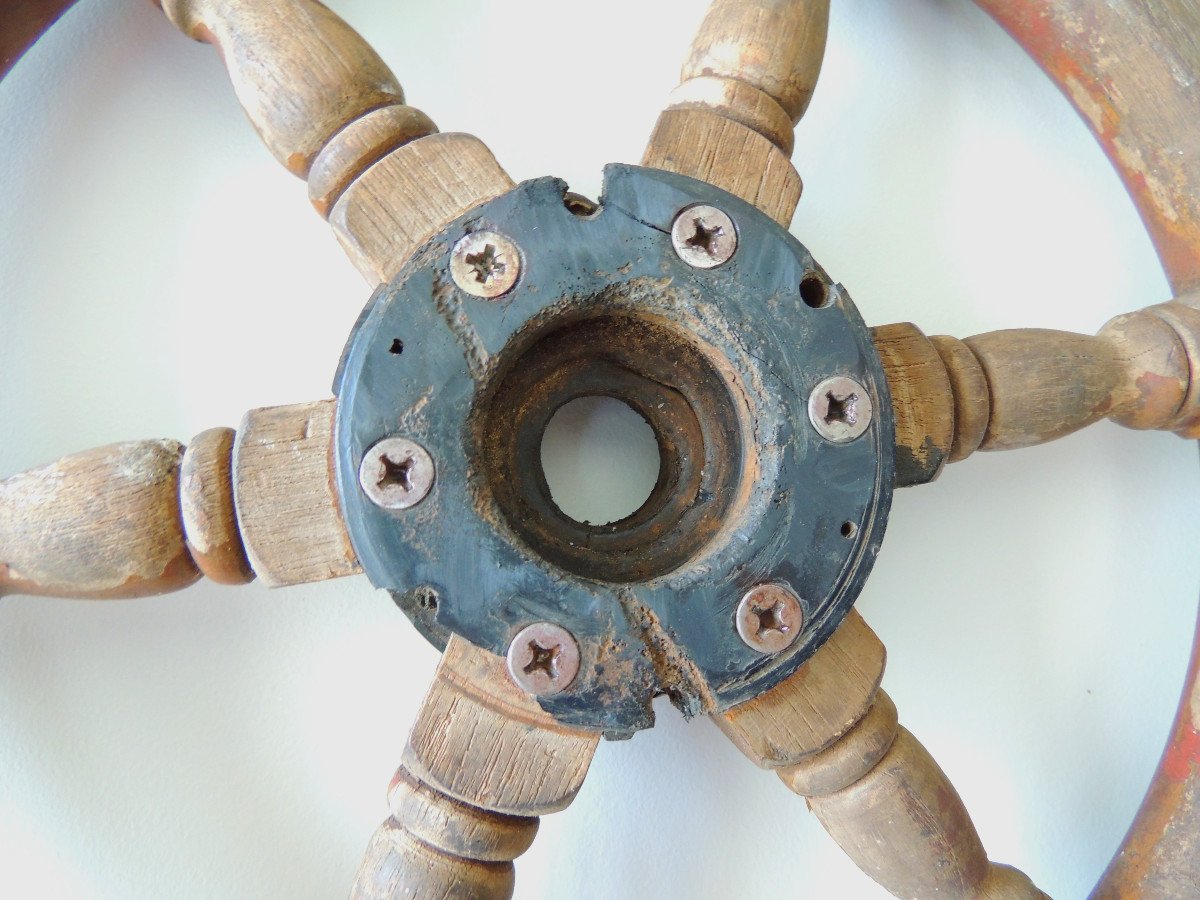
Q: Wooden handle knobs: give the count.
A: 6